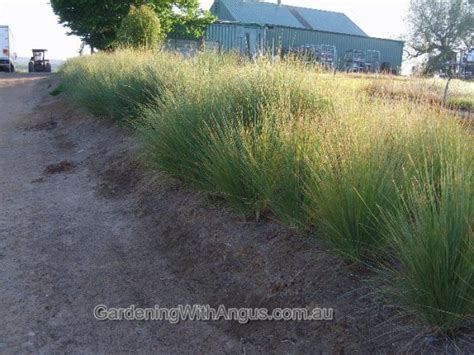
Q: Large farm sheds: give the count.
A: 1